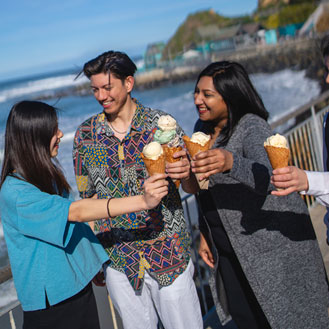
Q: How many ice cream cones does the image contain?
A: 4